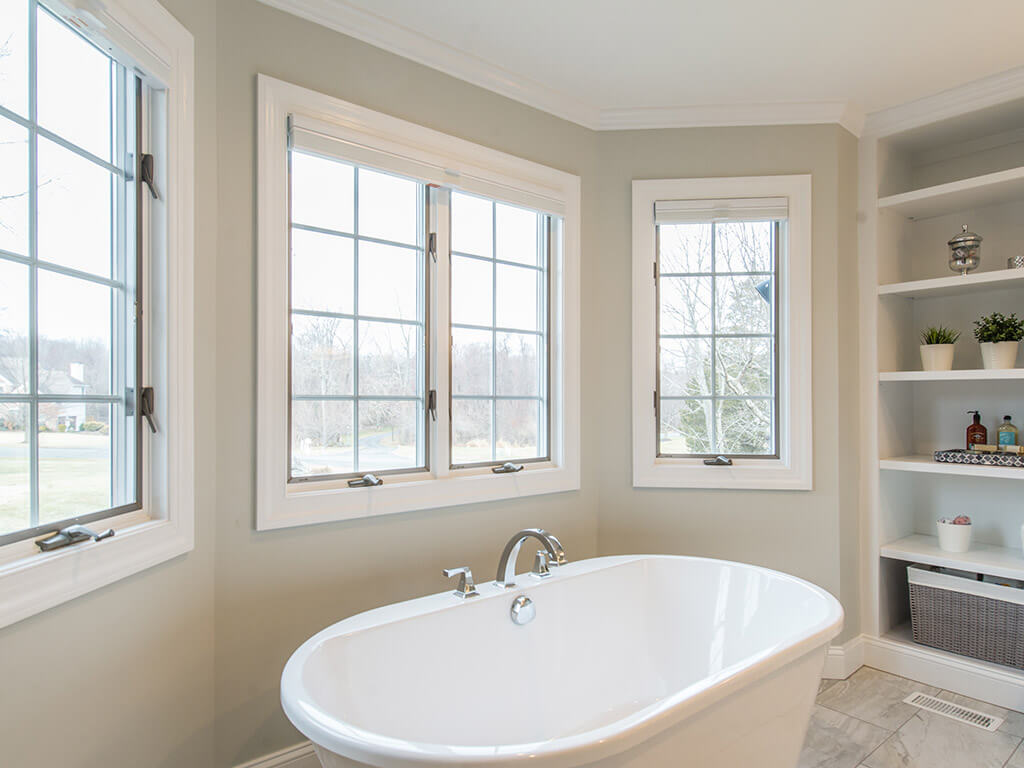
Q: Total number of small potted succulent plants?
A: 2